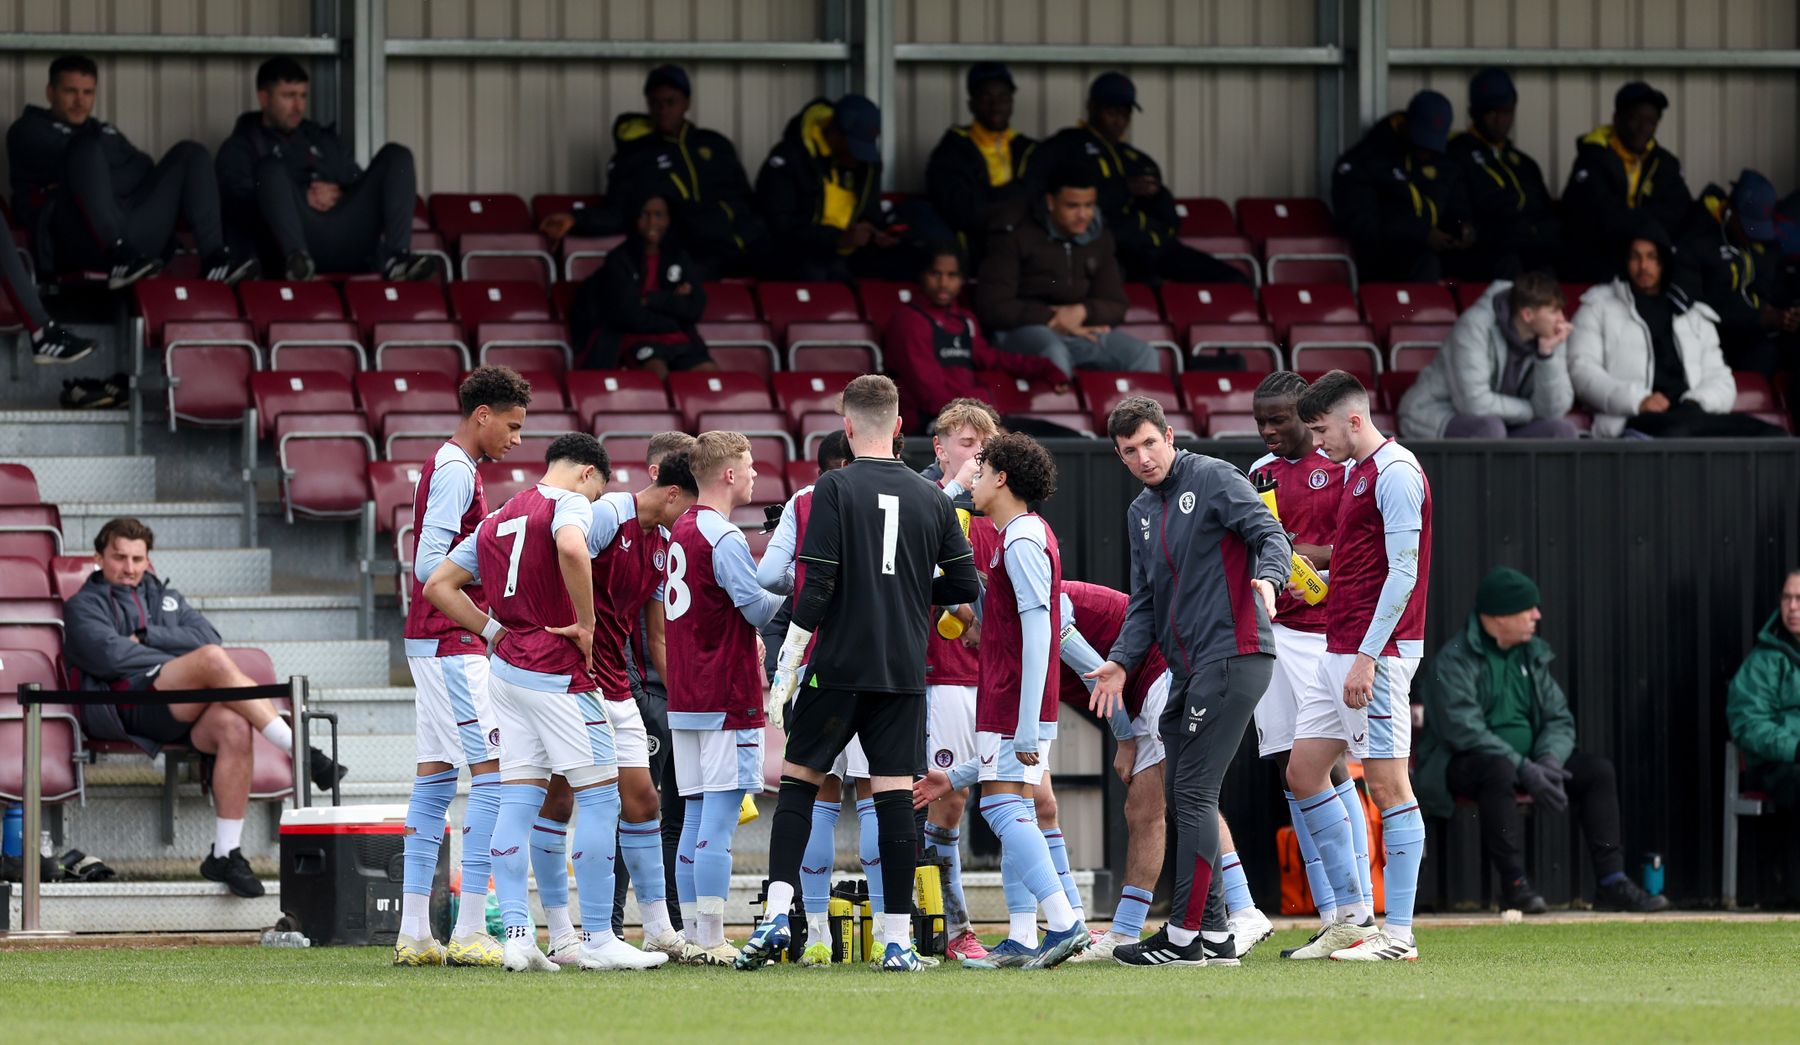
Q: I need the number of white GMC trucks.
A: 0